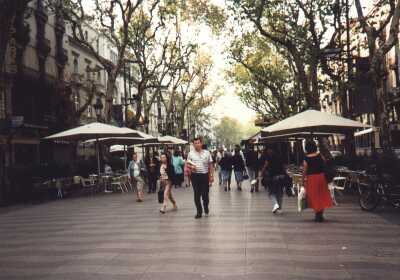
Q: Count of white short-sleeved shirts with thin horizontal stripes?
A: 1